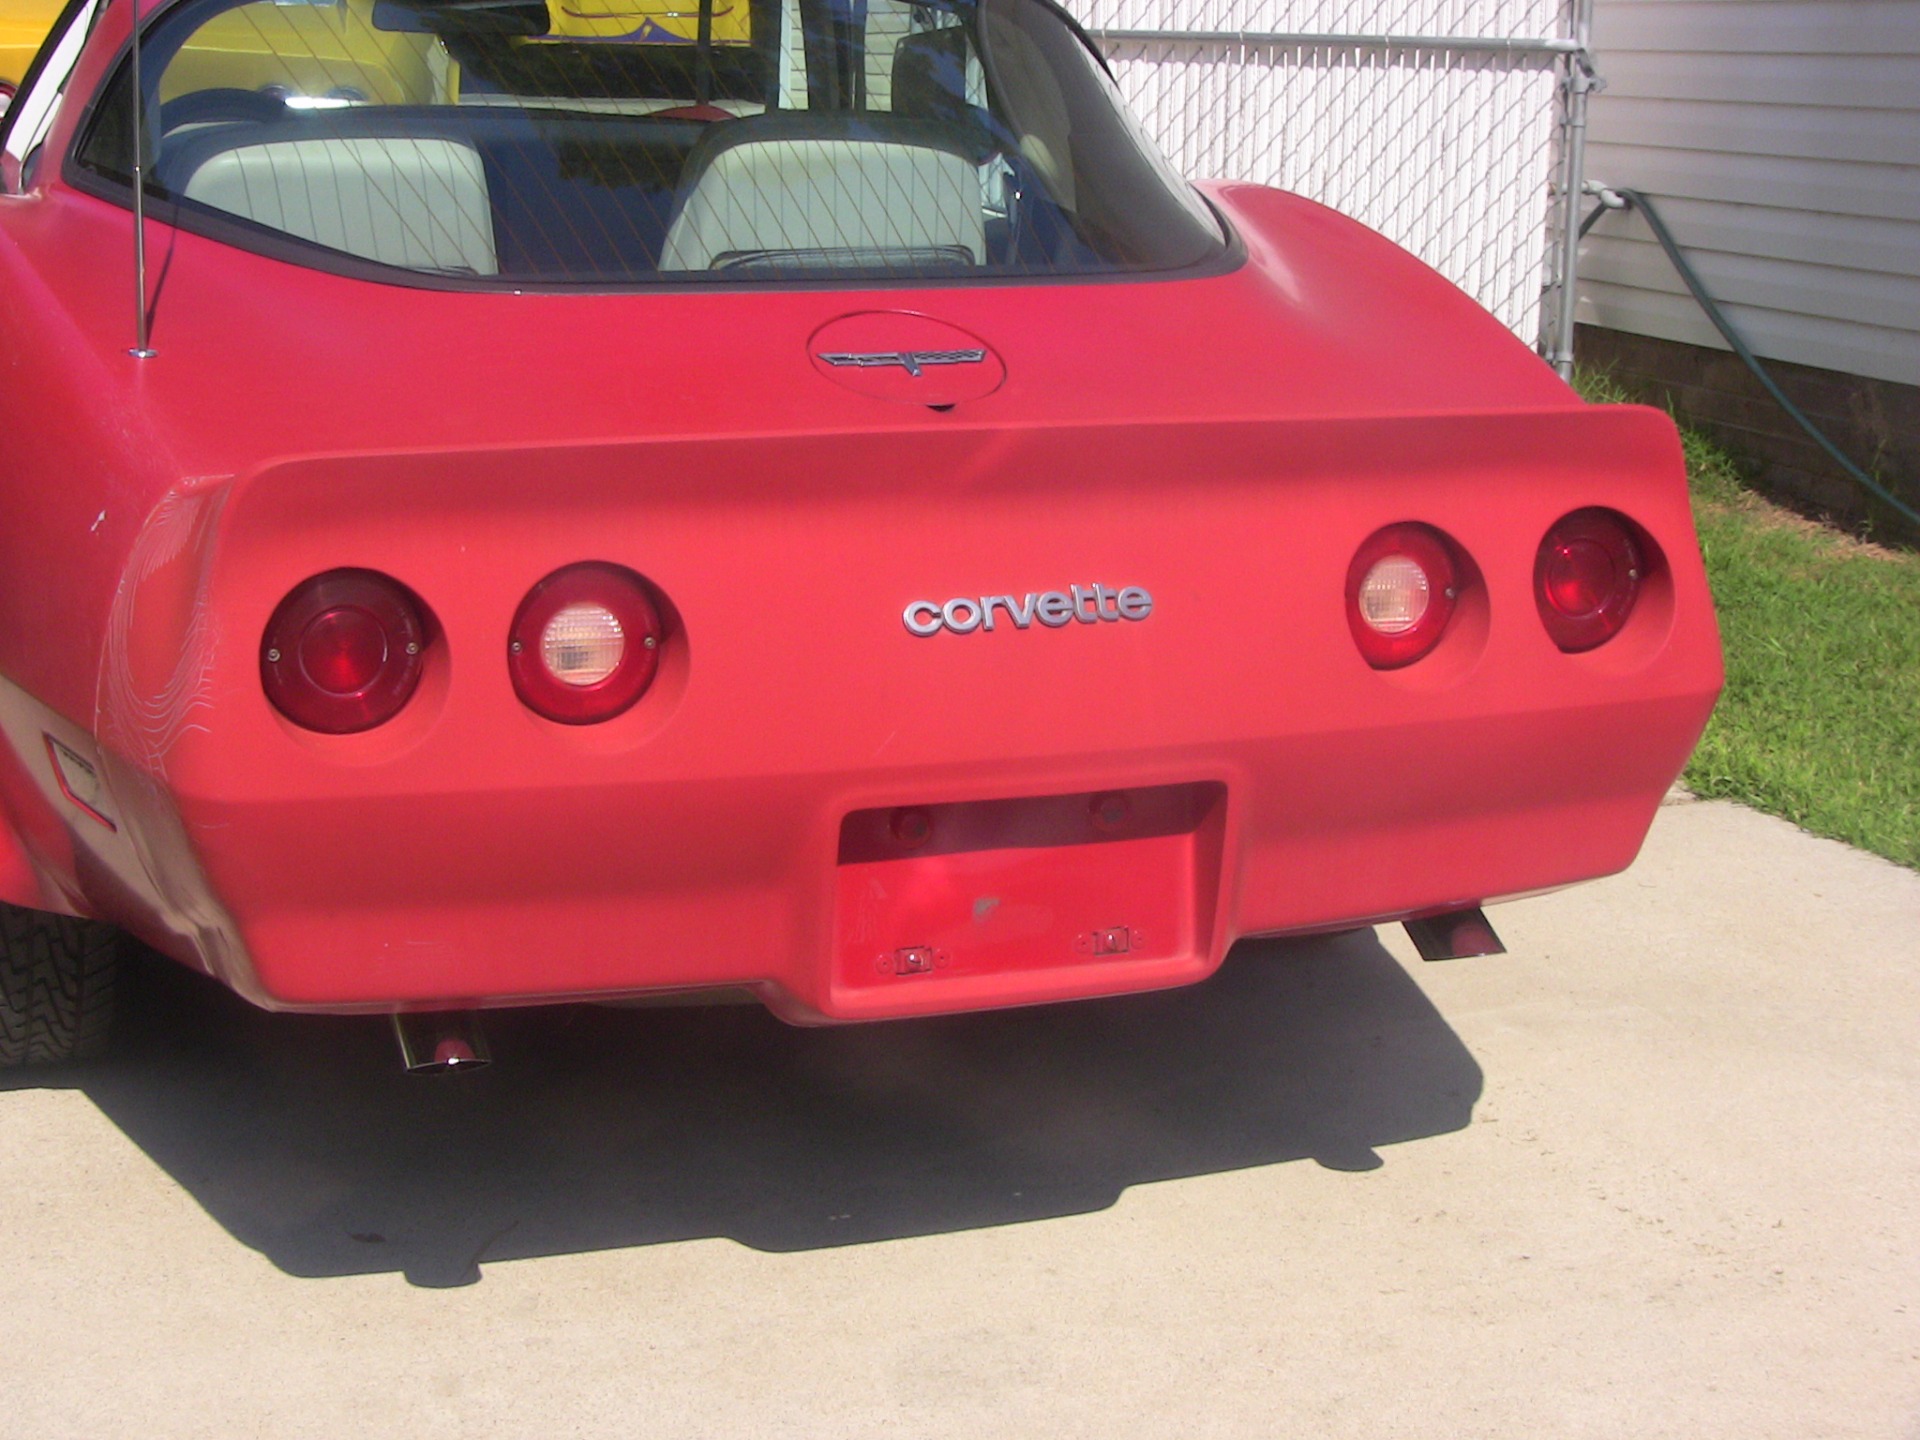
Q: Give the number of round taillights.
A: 4